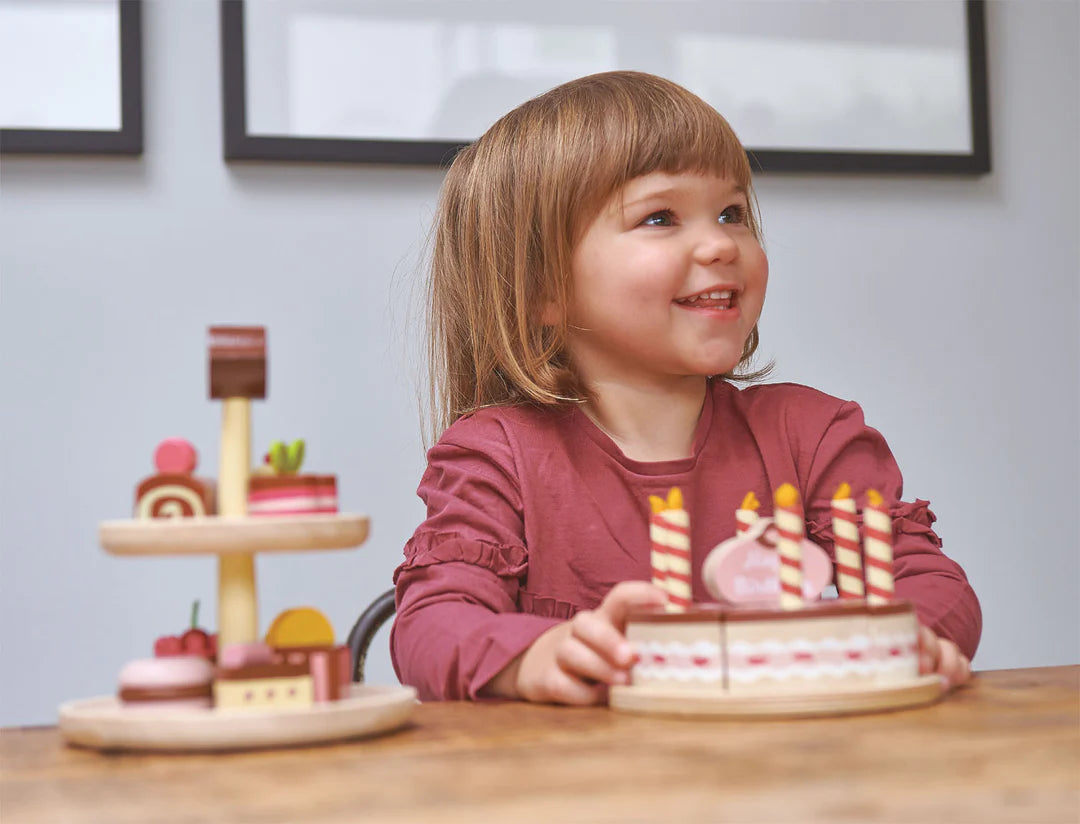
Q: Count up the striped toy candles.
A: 6